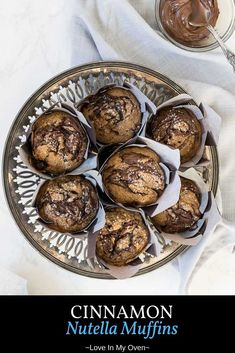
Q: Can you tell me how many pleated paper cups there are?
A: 7